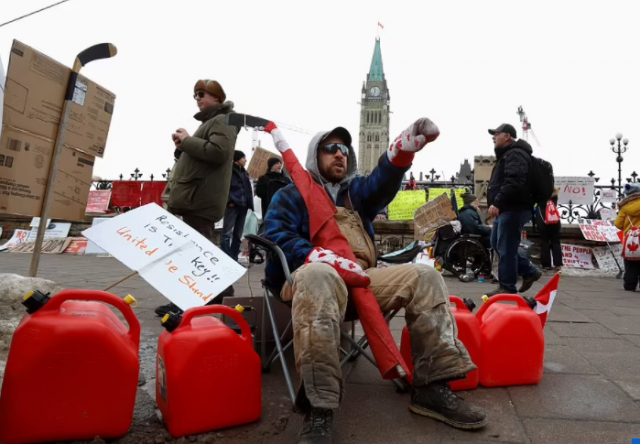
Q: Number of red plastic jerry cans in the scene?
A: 4